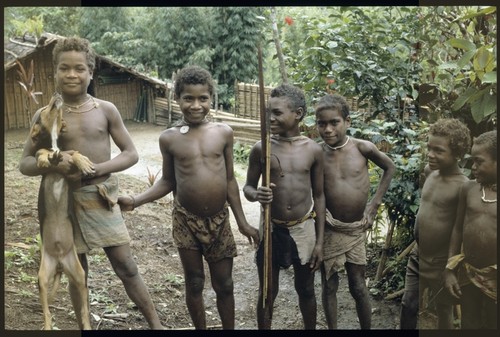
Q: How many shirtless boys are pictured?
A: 6